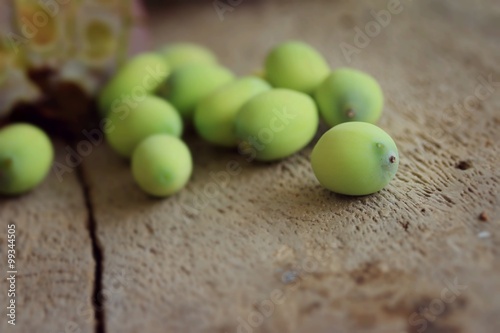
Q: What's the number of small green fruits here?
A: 11